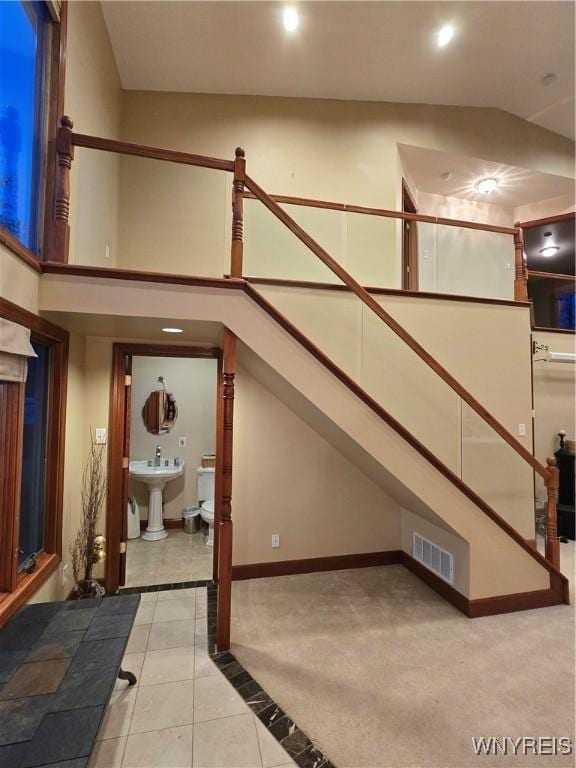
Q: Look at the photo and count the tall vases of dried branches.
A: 1